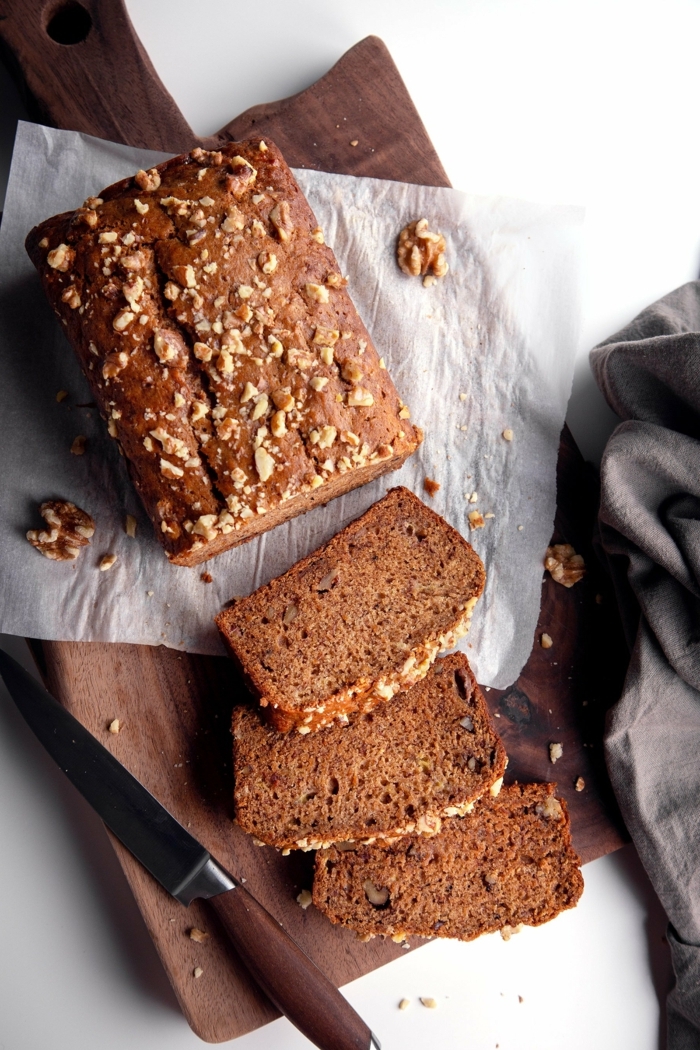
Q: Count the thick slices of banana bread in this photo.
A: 3